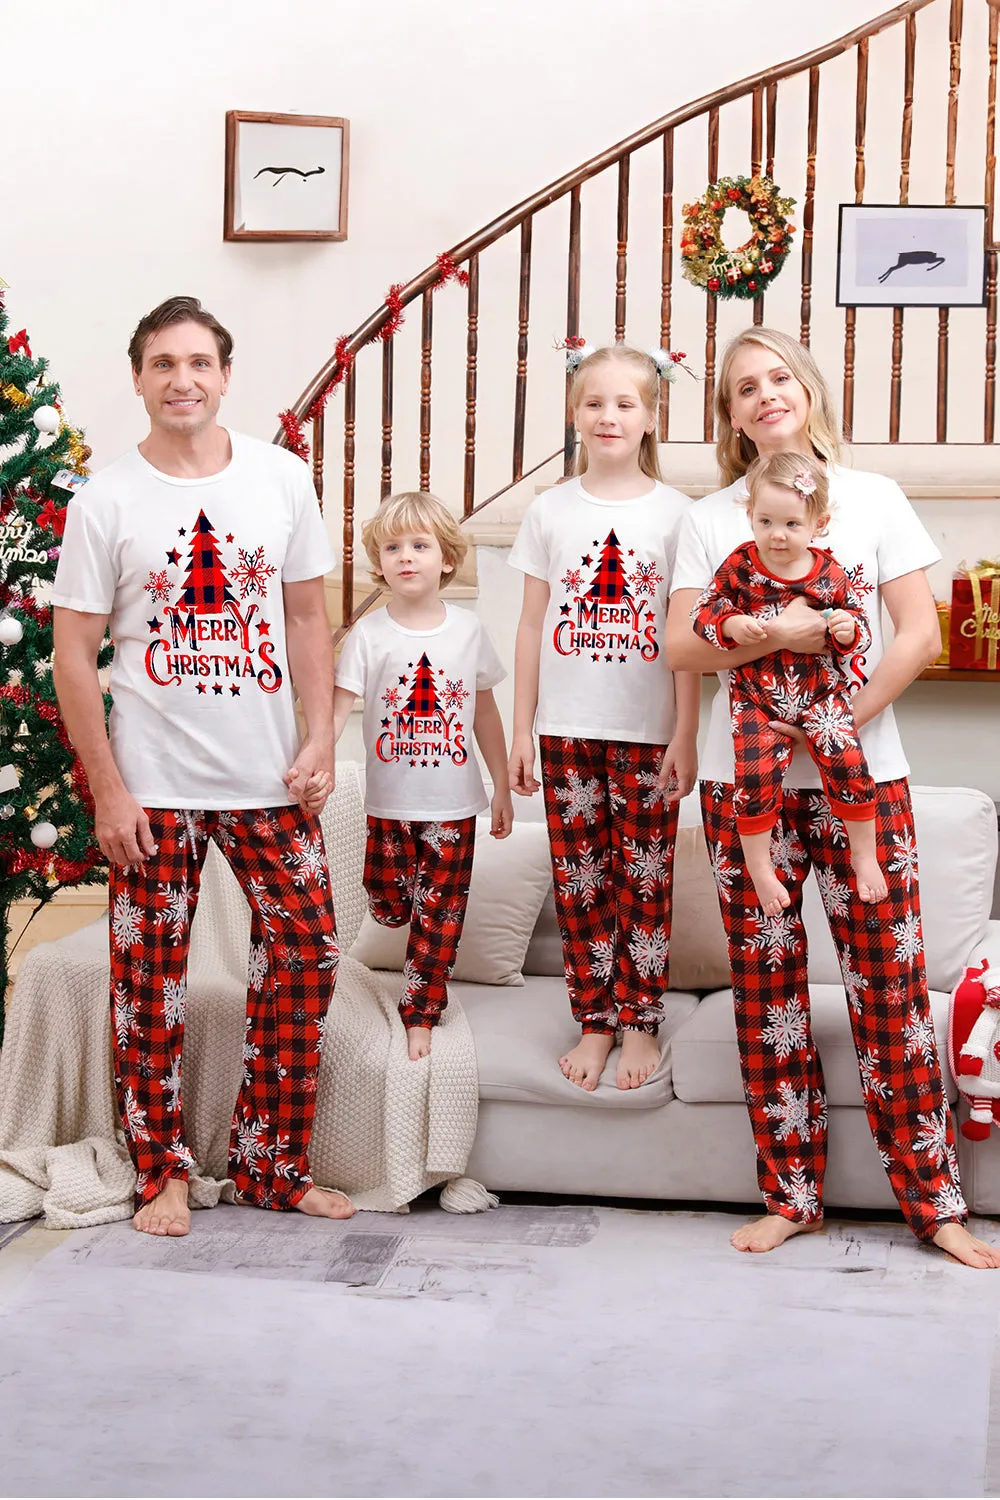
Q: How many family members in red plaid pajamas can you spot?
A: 5